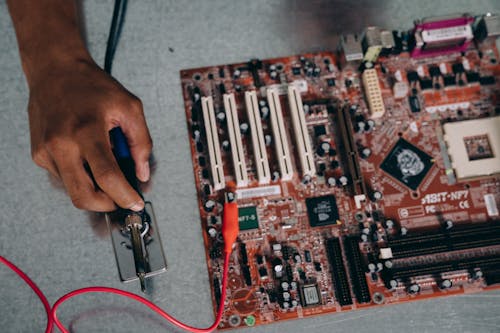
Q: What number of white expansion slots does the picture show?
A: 5